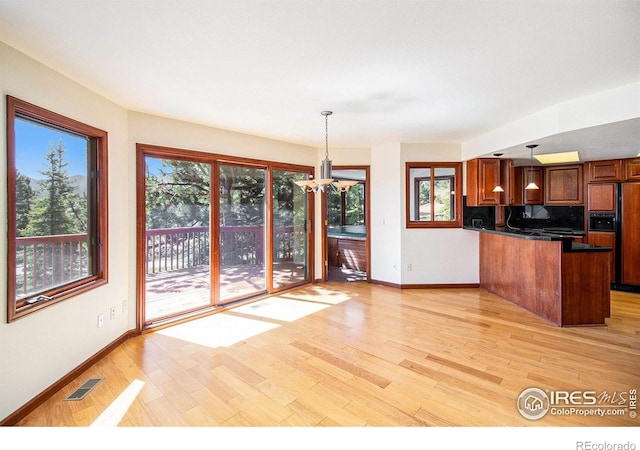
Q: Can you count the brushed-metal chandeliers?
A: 1